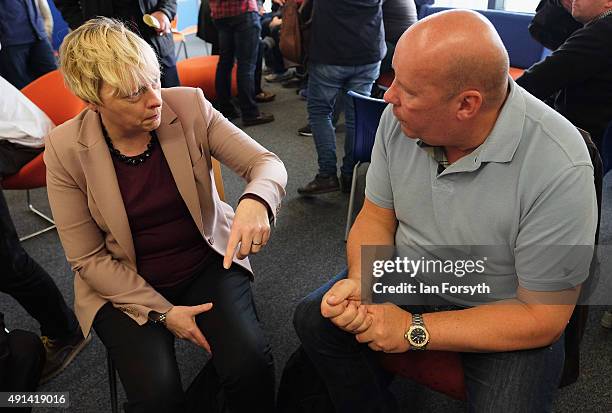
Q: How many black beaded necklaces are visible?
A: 1